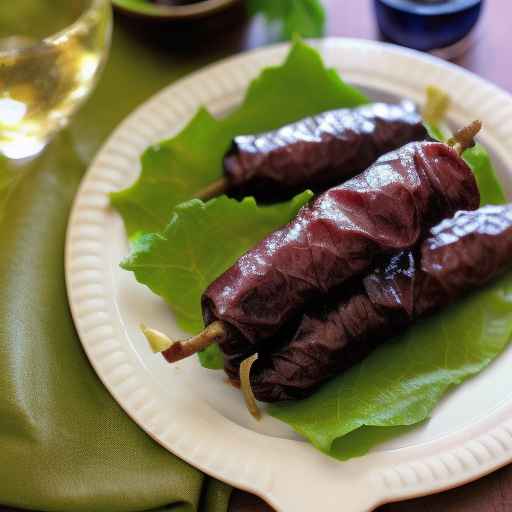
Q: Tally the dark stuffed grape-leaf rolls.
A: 3